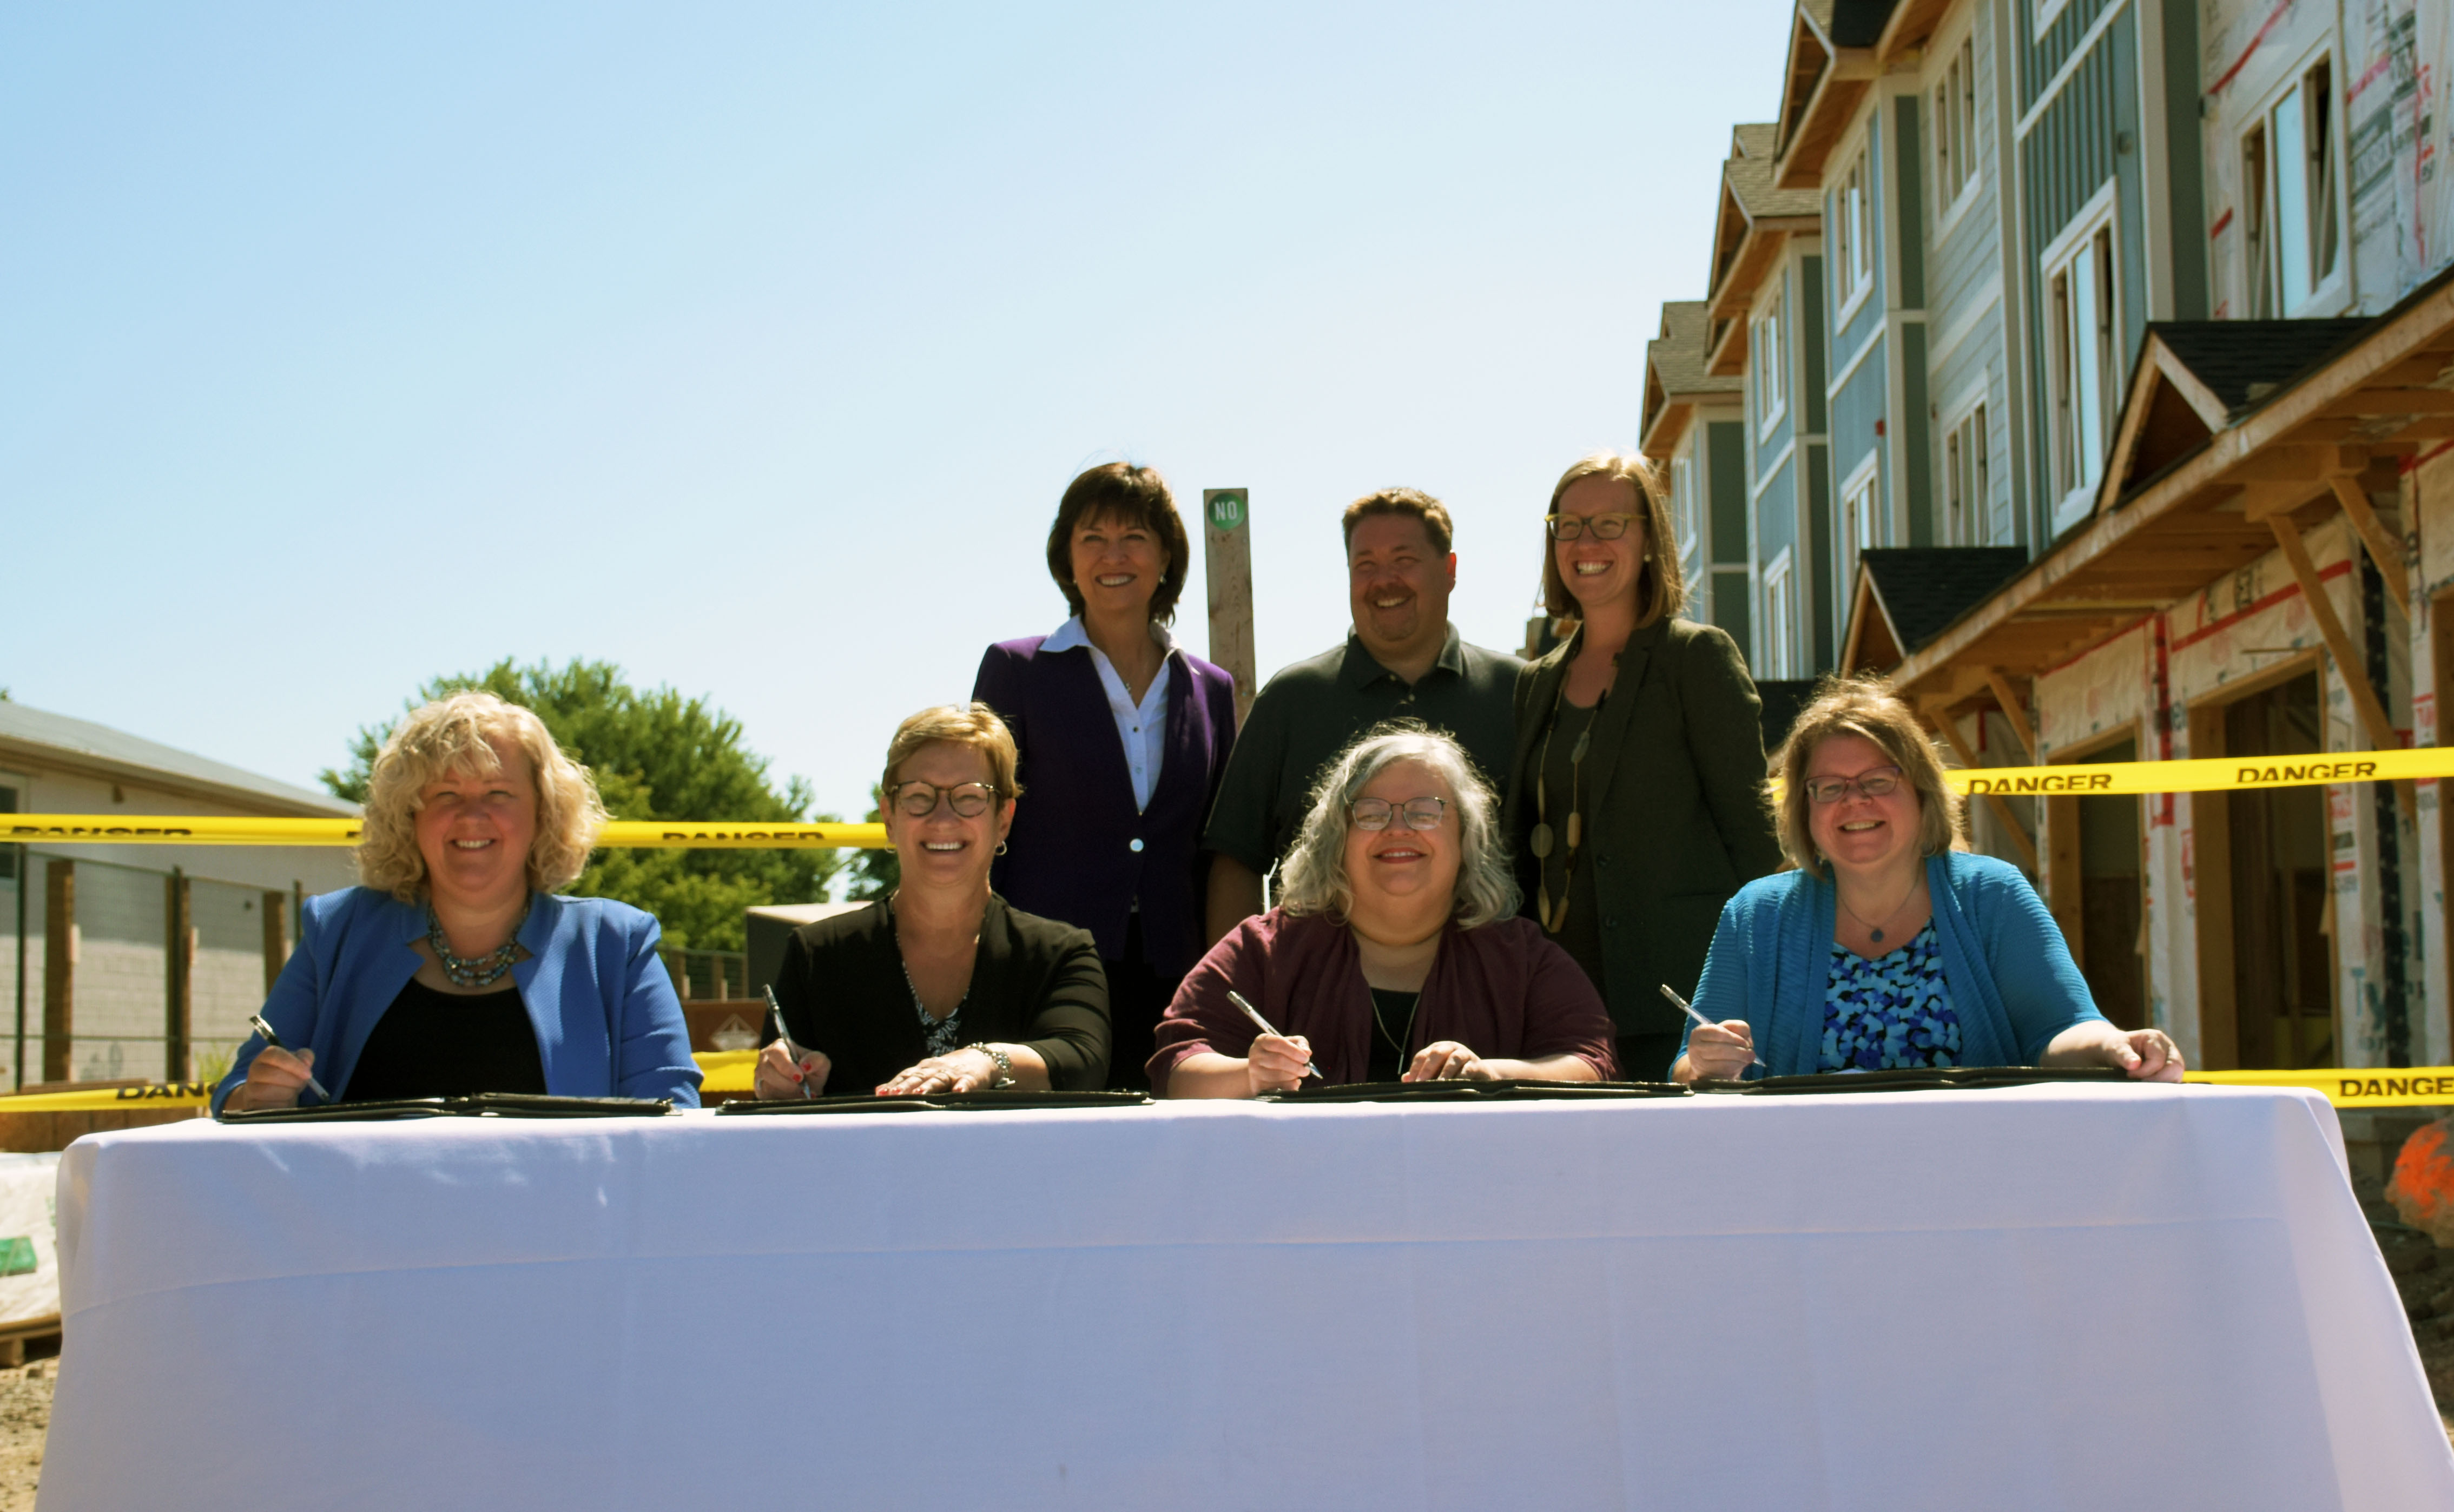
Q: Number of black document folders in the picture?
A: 4